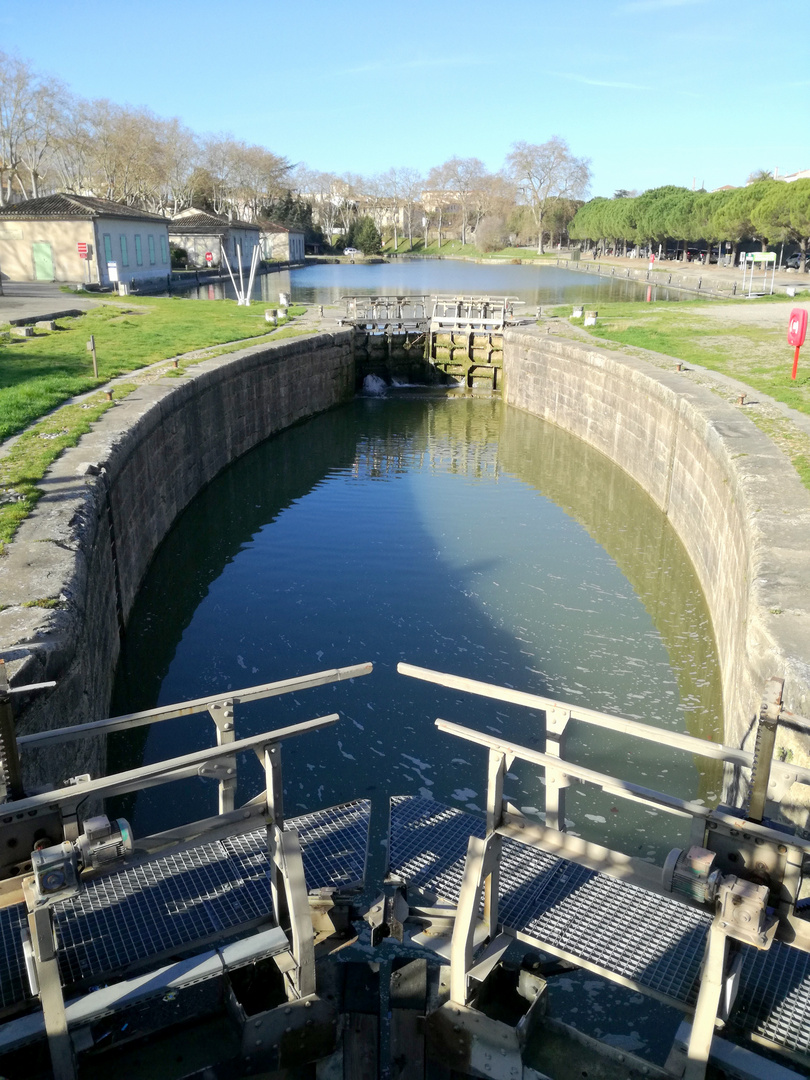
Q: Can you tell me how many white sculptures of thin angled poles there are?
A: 1